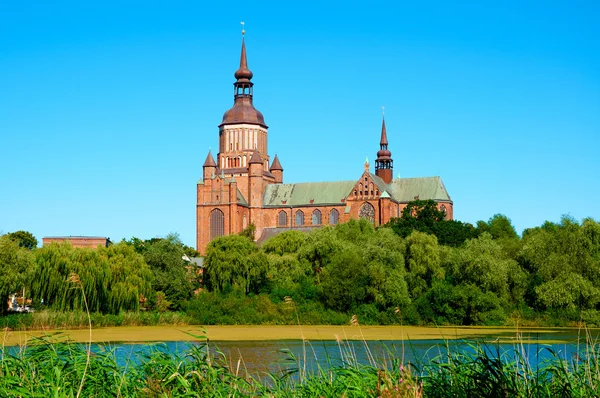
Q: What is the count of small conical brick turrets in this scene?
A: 3